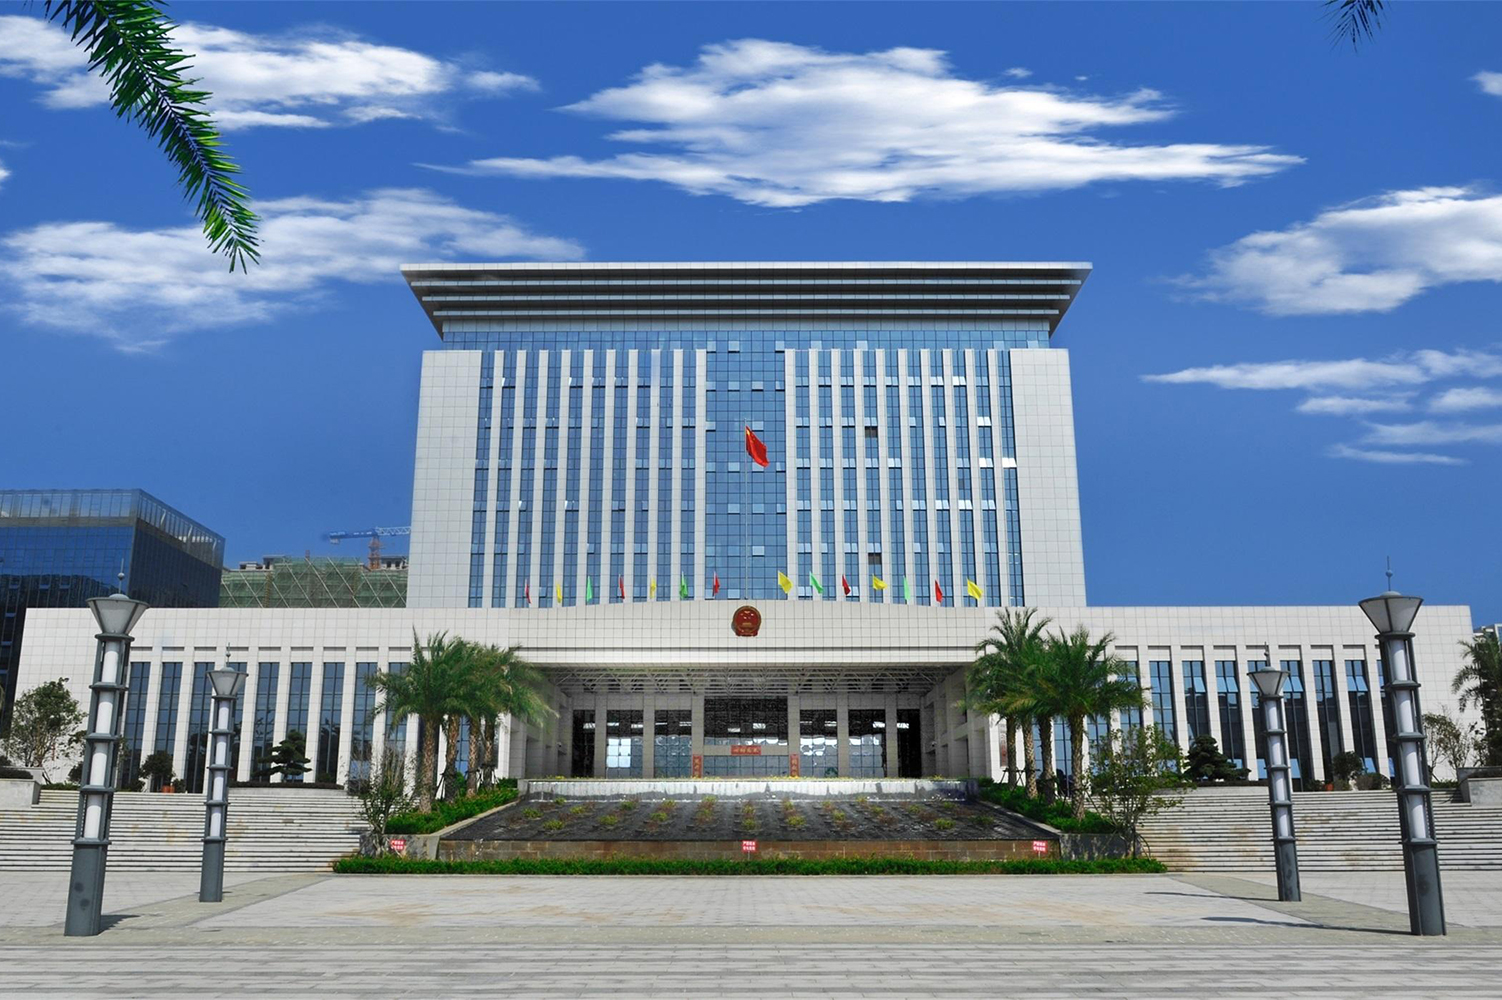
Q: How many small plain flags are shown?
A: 14